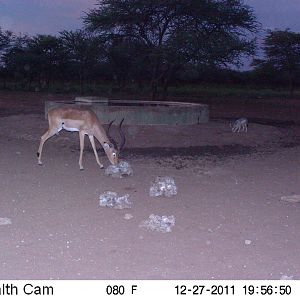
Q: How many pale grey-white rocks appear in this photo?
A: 4